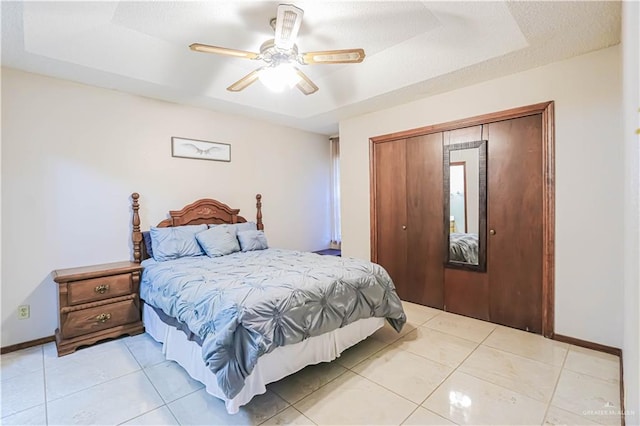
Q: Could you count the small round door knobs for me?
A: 2